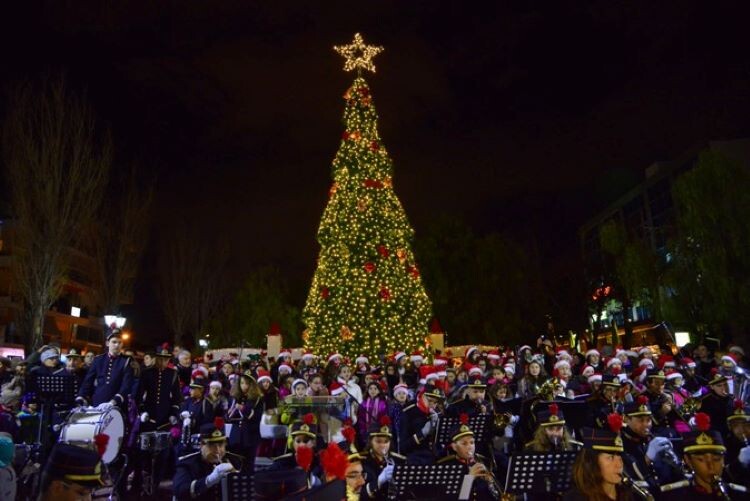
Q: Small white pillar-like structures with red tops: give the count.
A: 2